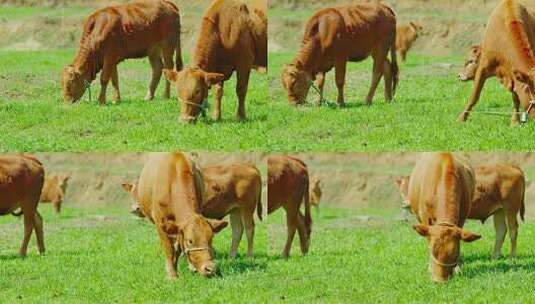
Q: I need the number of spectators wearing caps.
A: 0